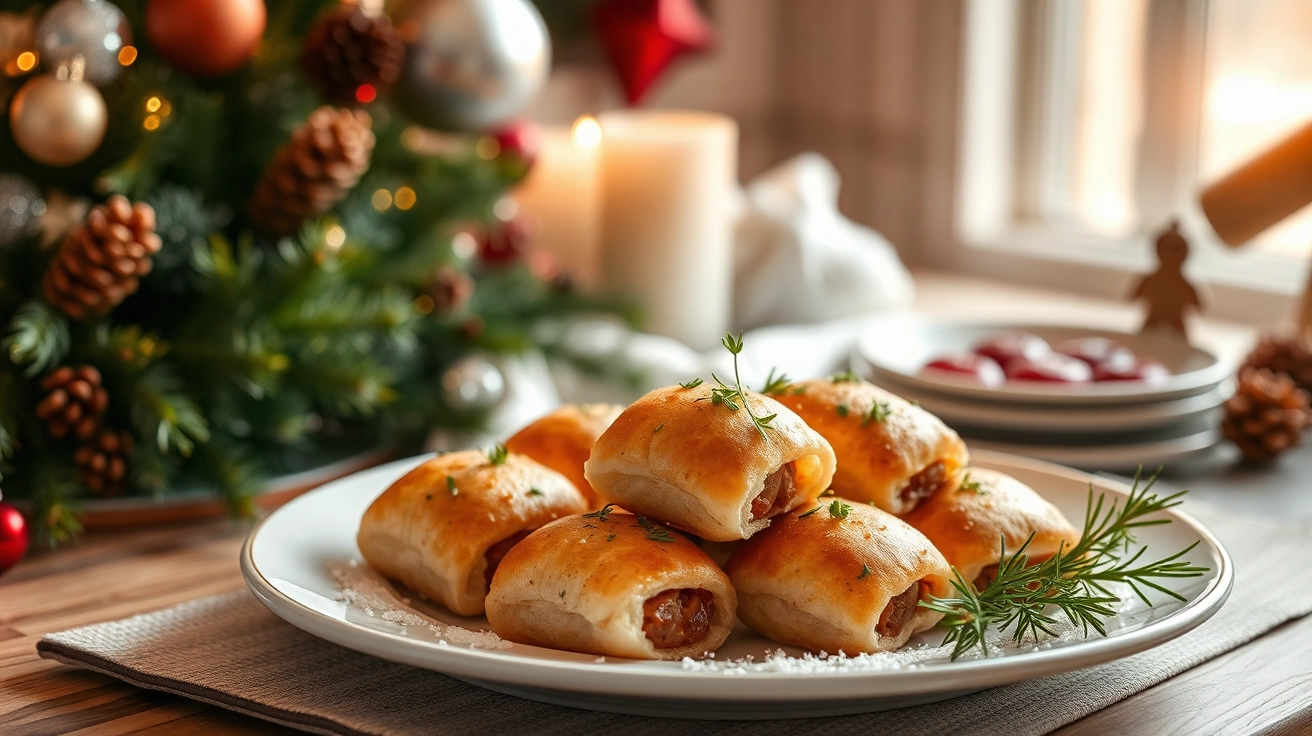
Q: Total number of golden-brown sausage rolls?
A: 7